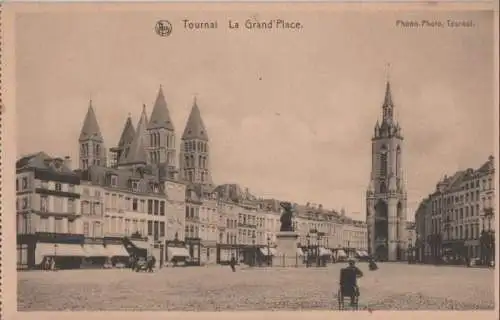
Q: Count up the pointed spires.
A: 6